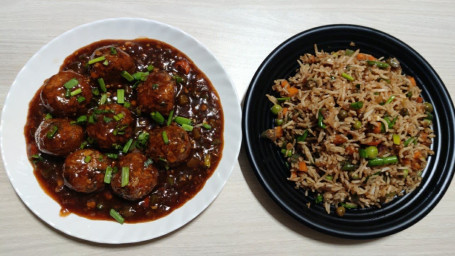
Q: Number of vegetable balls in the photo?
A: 8